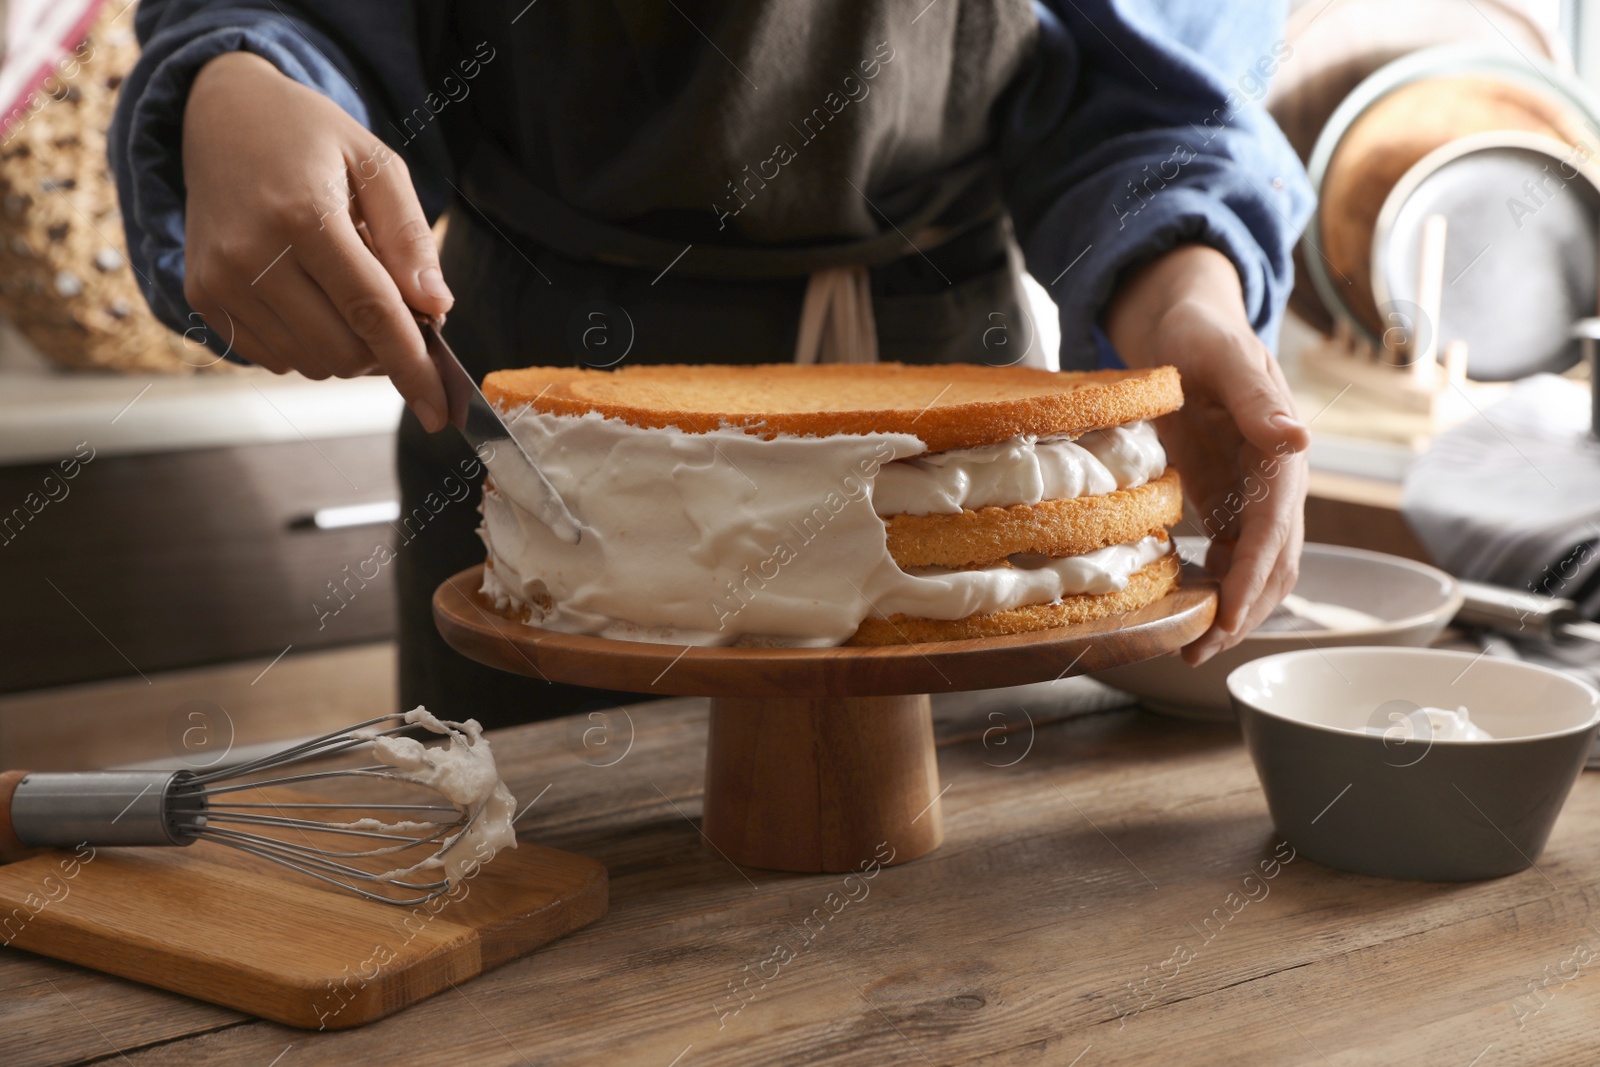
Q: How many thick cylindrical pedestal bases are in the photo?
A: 1